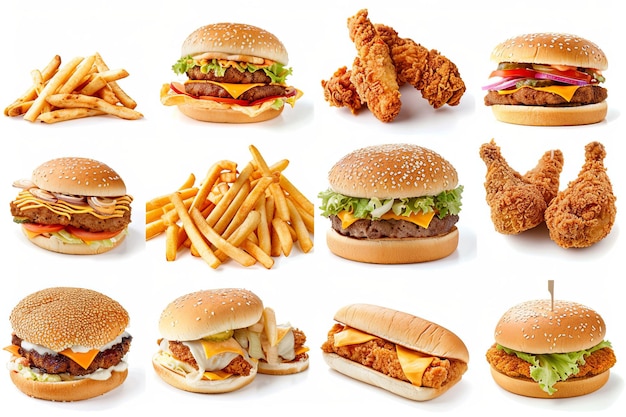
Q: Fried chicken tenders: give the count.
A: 3